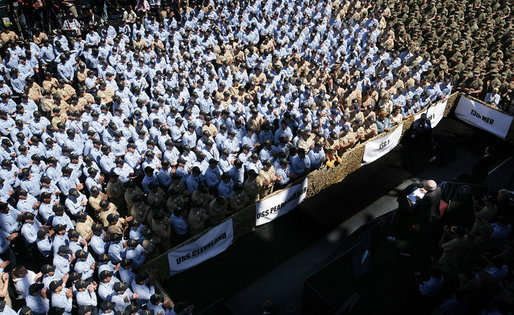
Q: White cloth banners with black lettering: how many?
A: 5